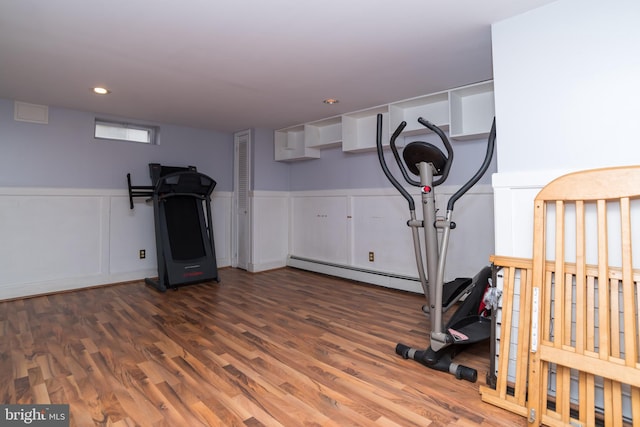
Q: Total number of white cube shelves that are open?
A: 5